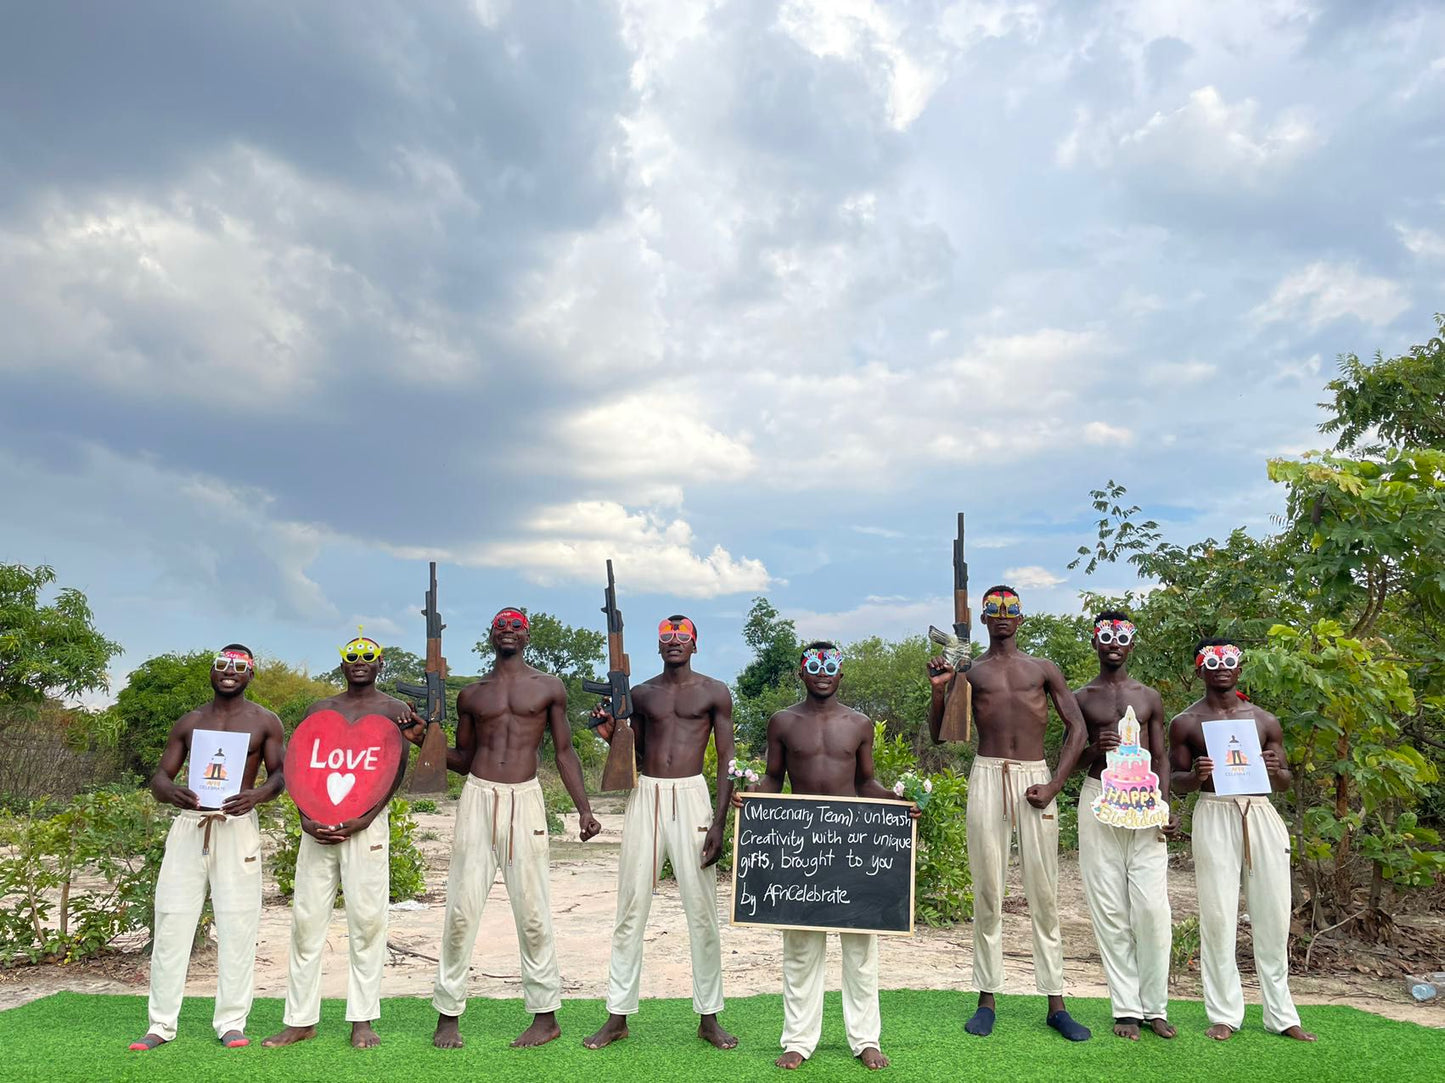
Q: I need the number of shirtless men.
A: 8